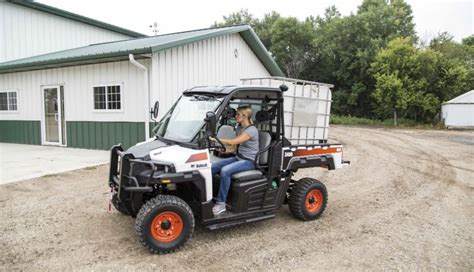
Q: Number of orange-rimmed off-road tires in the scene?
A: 2